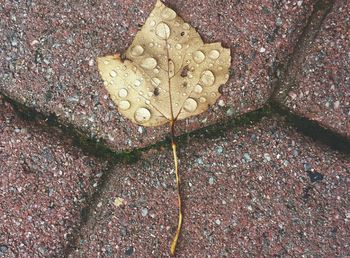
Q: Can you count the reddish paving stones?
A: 4